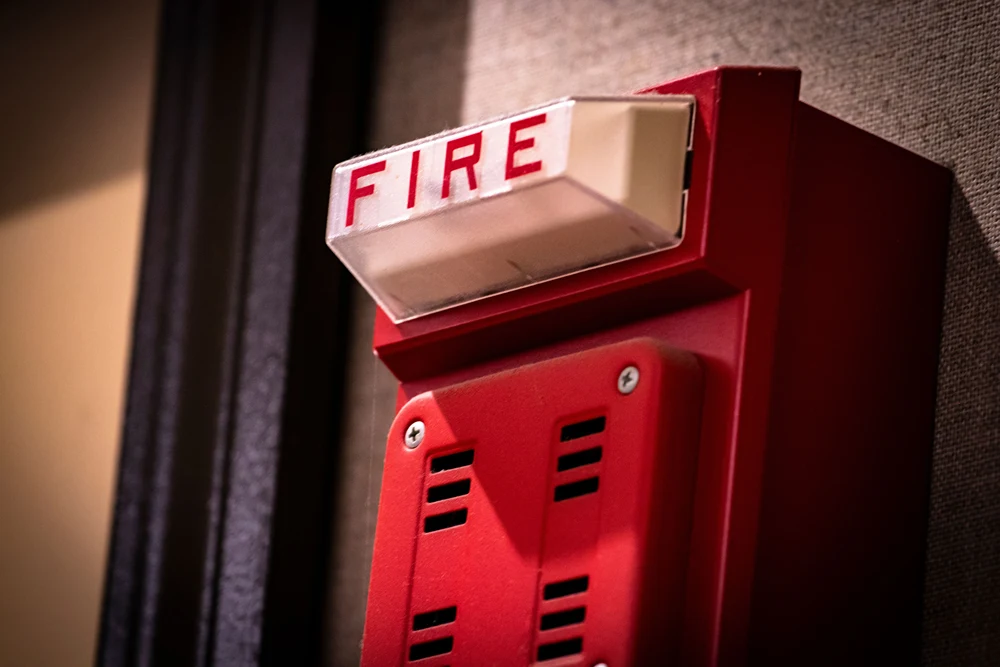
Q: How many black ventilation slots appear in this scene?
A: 11